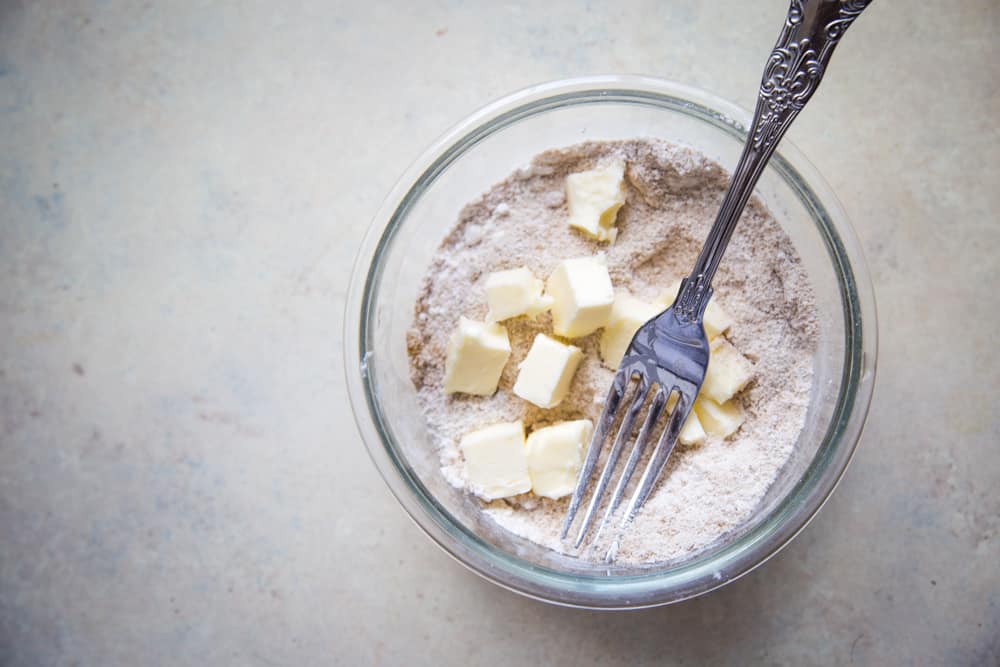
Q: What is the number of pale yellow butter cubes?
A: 12